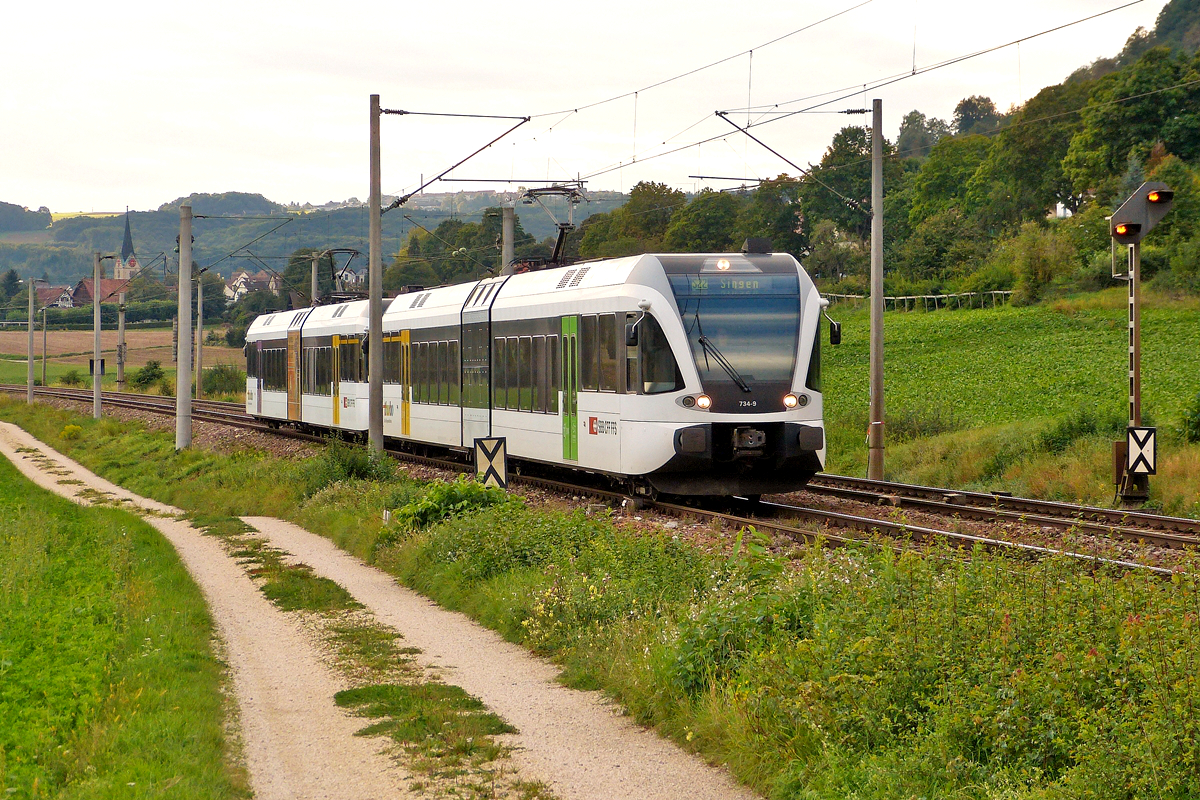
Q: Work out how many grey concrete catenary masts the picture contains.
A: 10